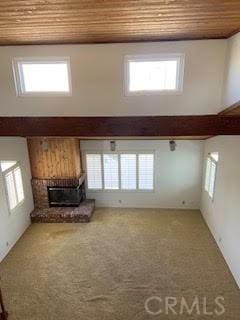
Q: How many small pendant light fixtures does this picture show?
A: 3